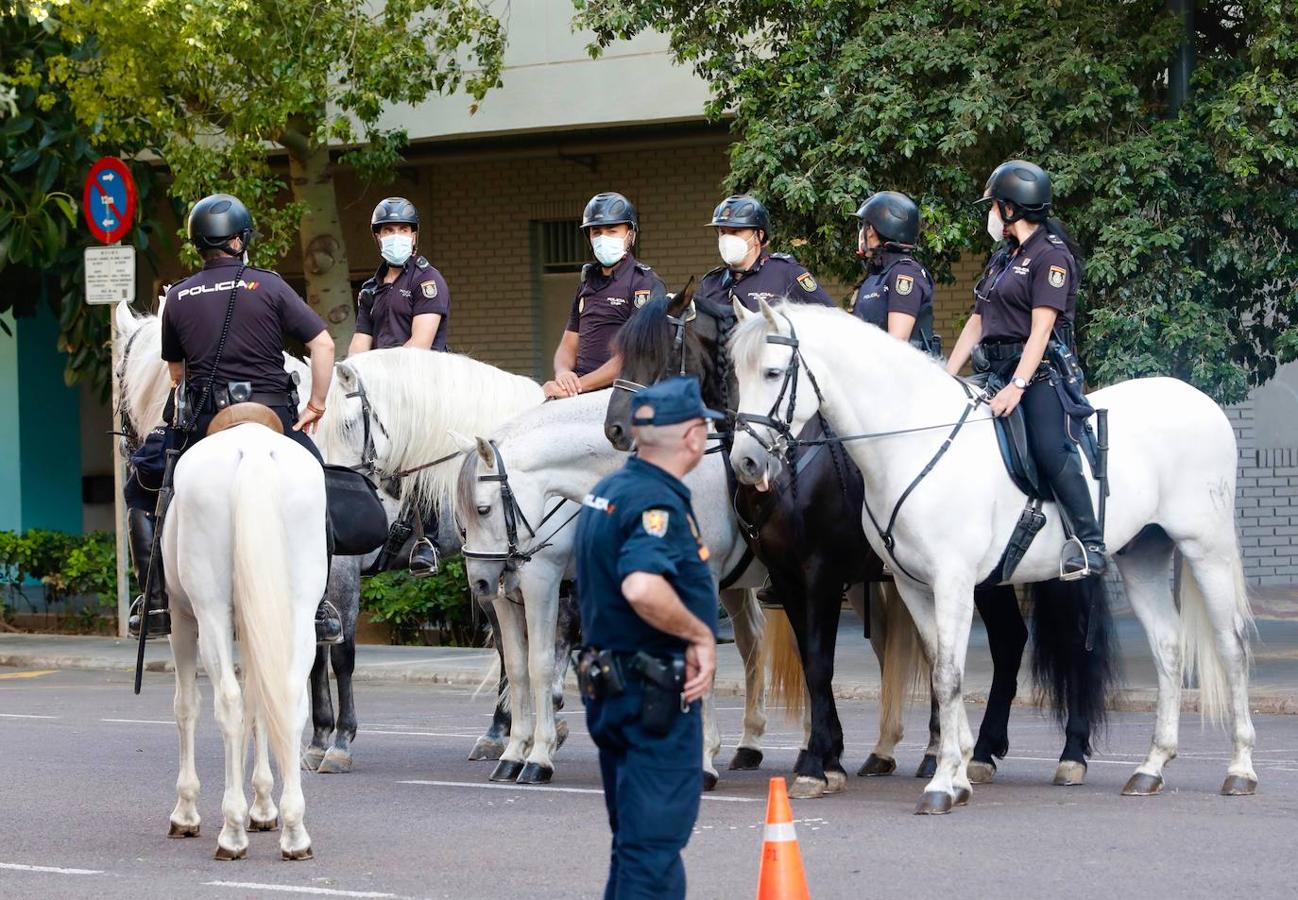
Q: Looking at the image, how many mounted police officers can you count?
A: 6